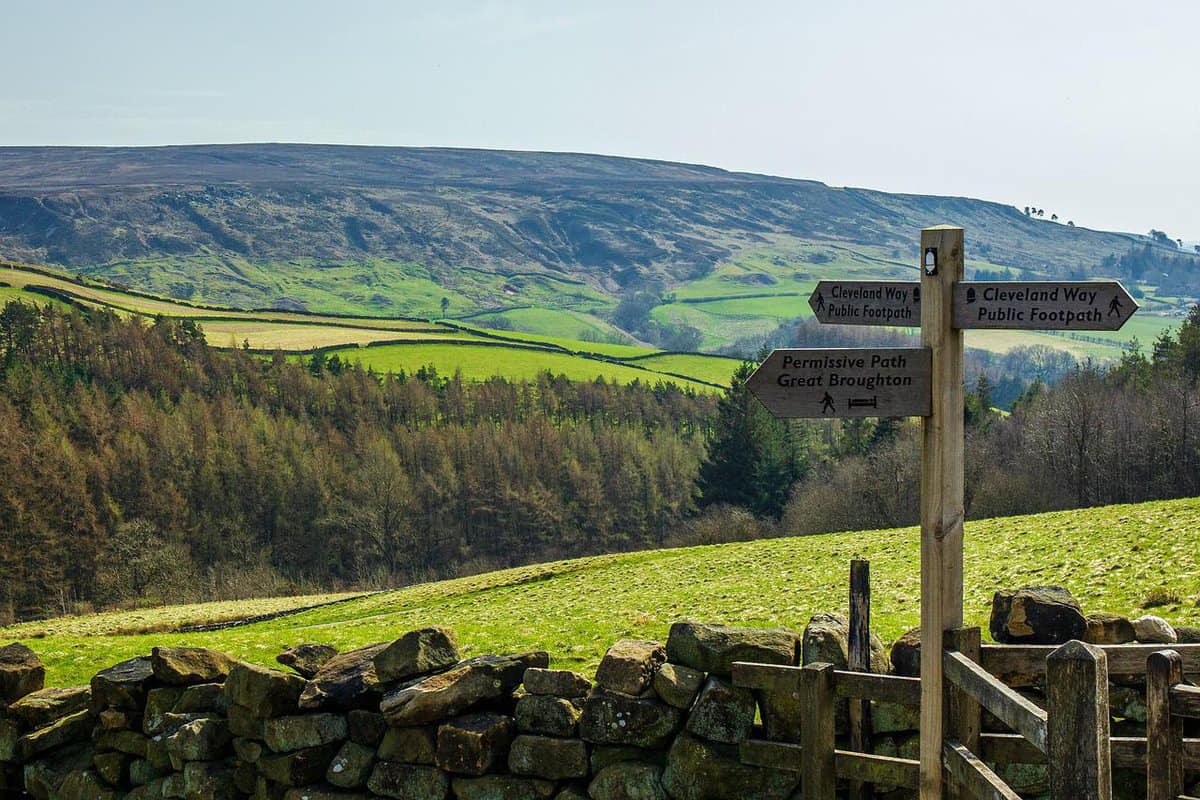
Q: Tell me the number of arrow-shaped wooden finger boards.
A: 3